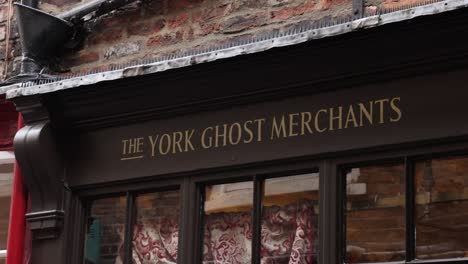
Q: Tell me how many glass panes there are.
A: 6